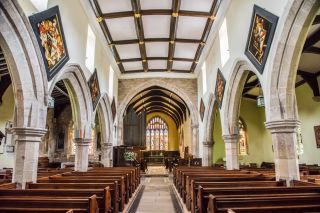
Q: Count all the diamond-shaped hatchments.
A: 6